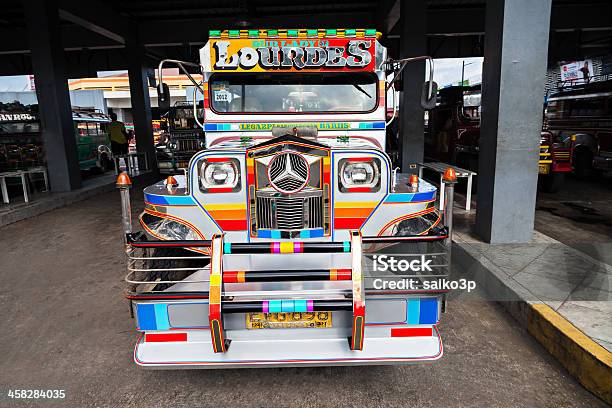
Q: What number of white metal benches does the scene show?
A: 3